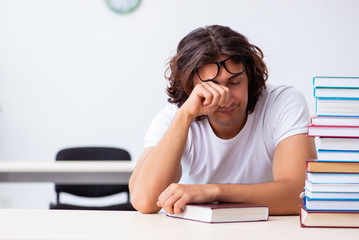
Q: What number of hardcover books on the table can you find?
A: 14